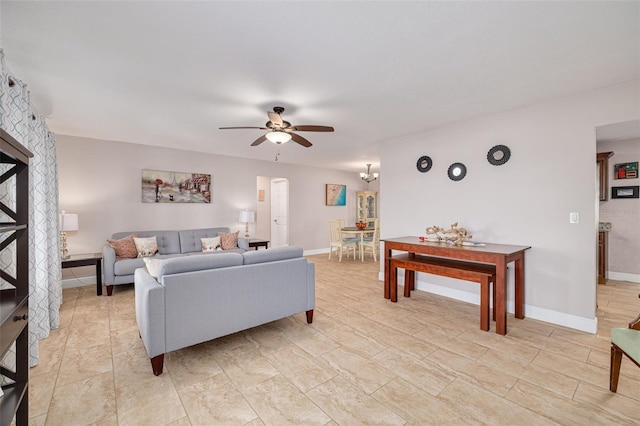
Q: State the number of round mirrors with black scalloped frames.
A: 3